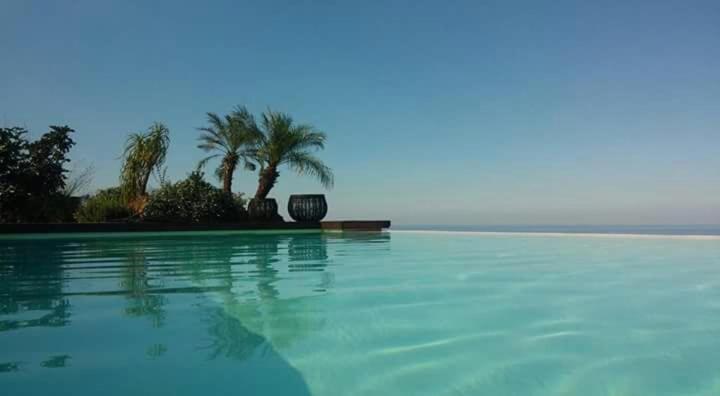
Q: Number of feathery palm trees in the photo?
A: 2